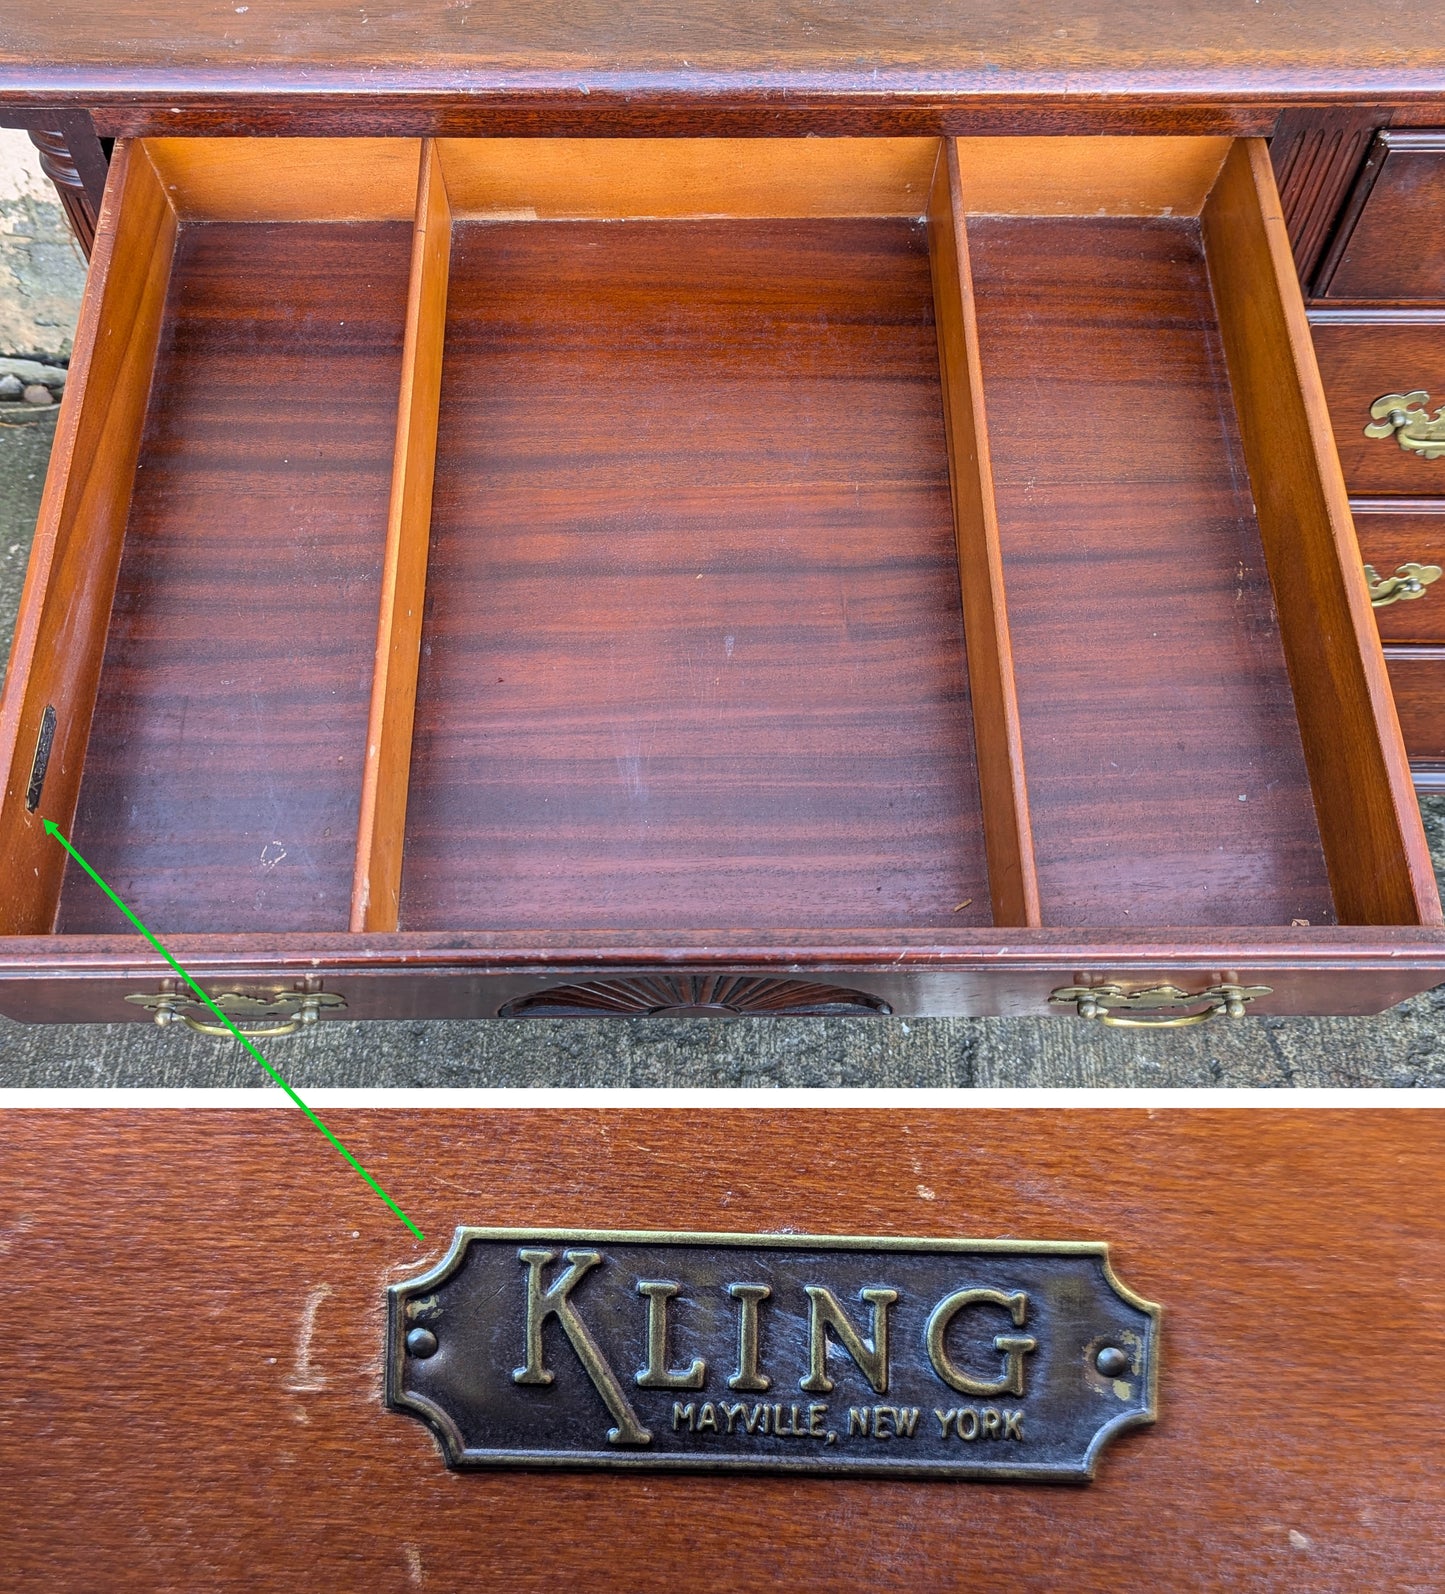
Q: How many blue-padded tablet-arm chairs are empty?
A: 0